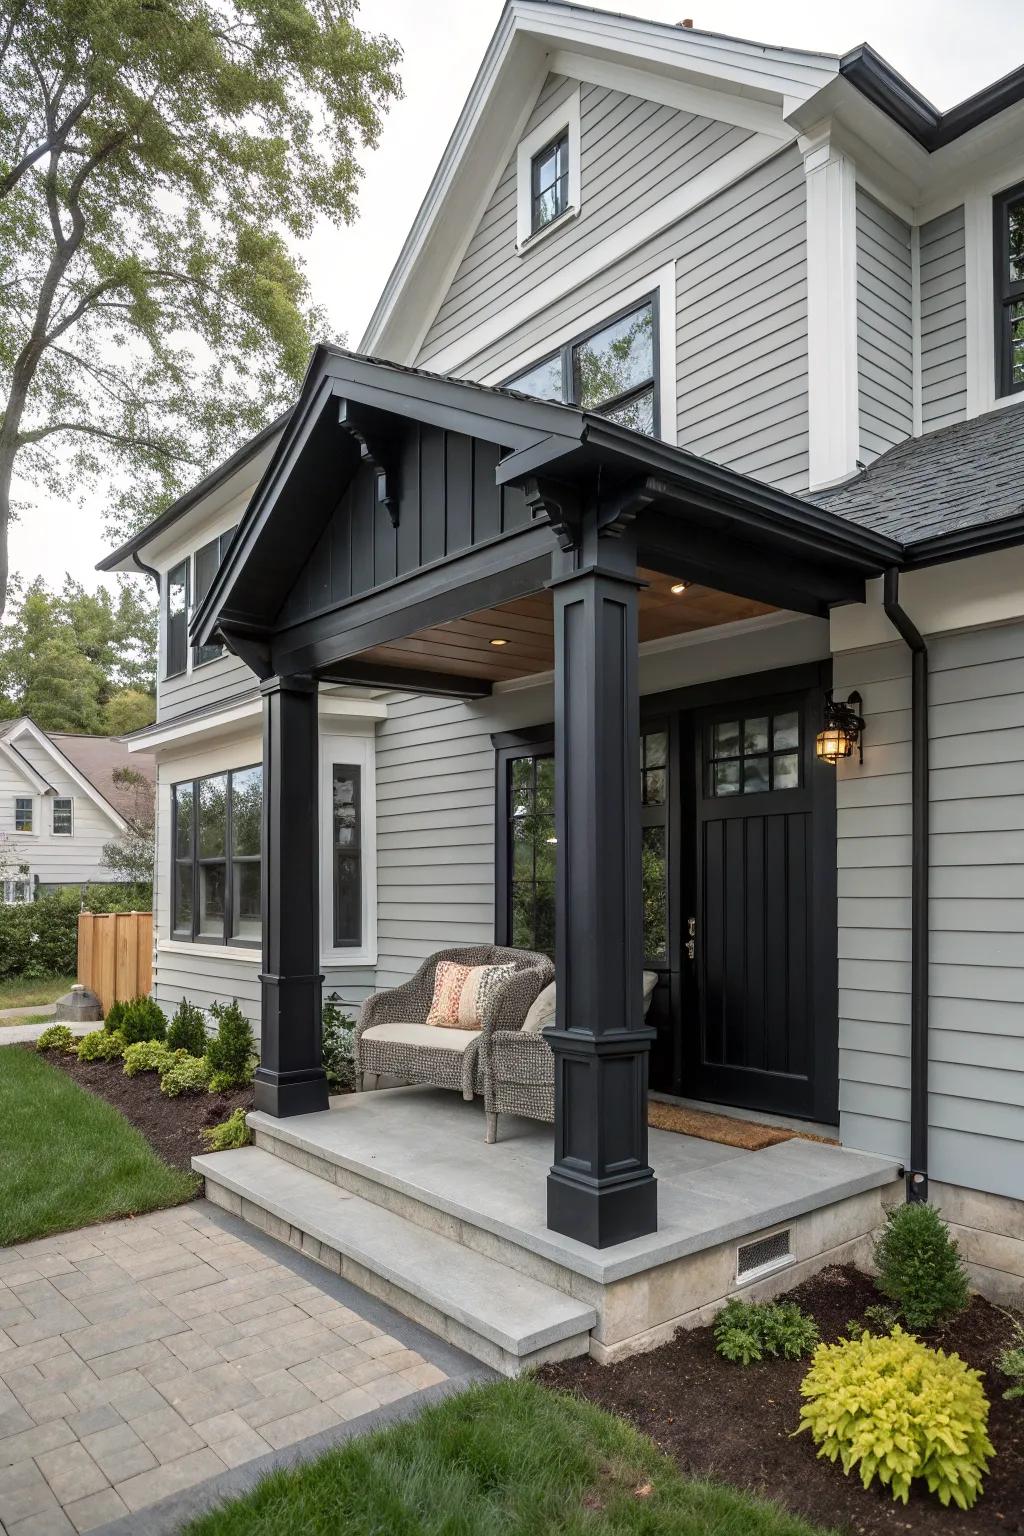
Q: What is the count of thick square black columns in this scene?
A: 2